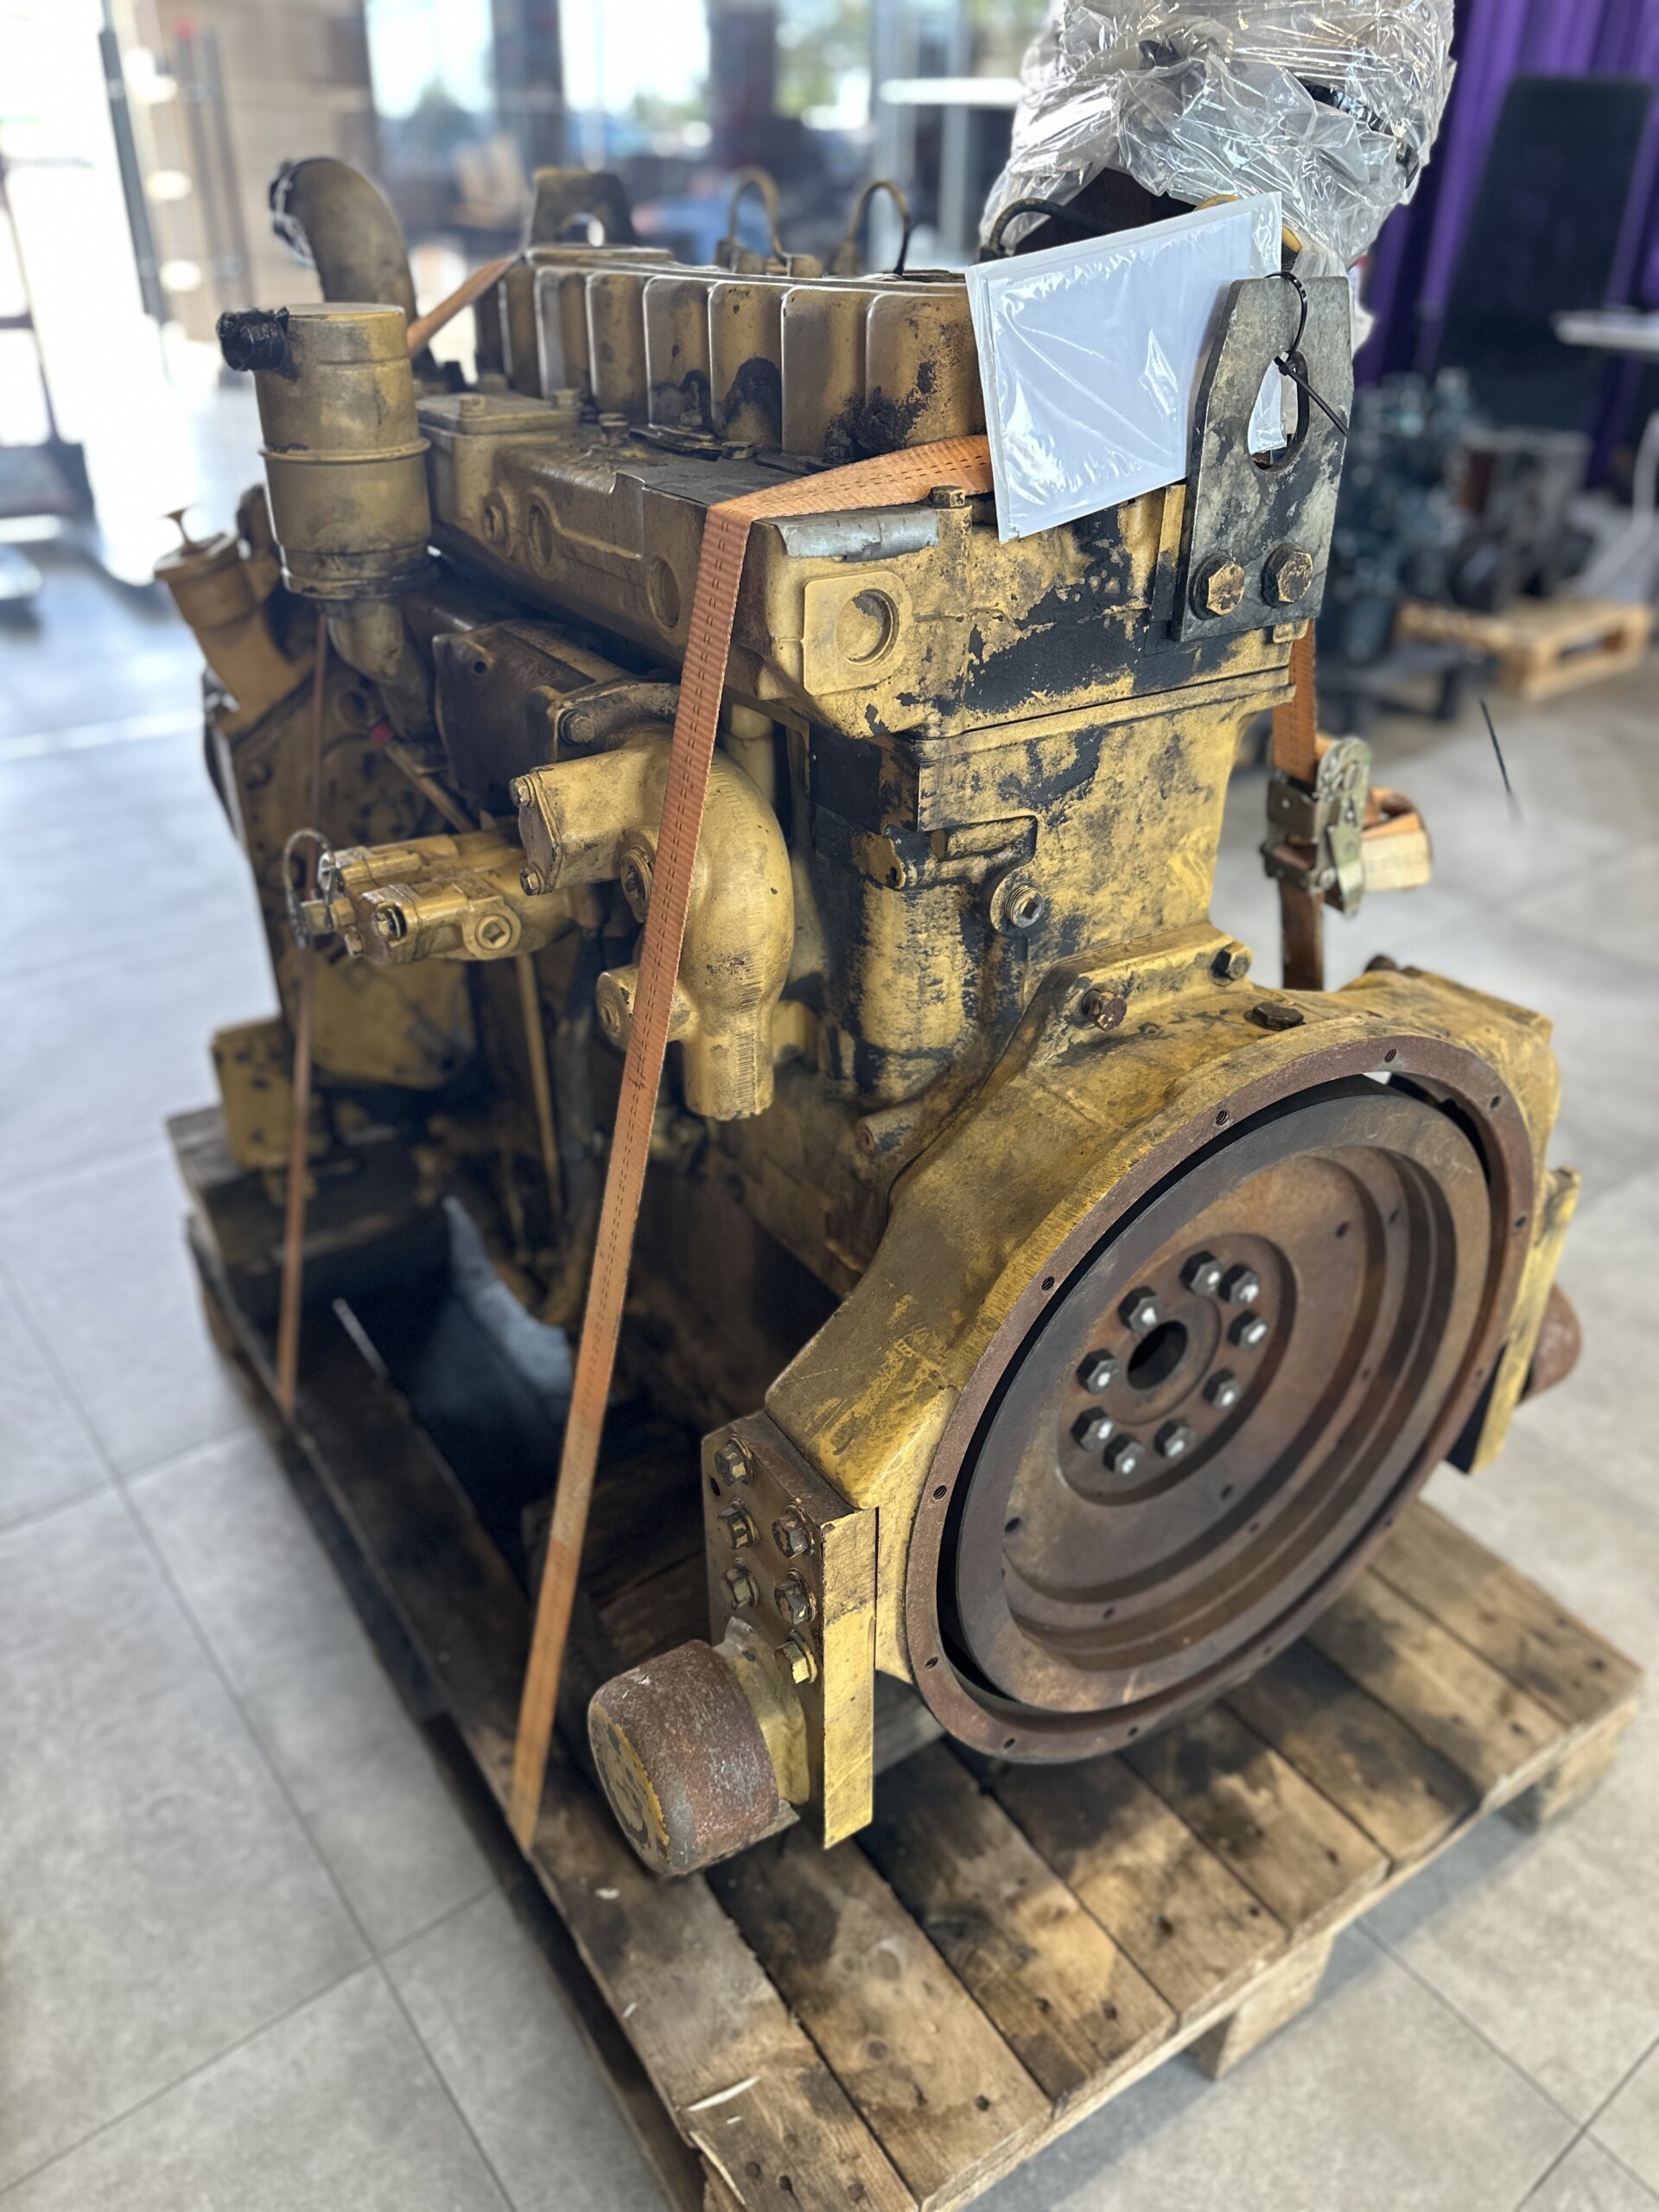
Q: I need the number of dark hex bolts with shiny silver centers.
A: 9